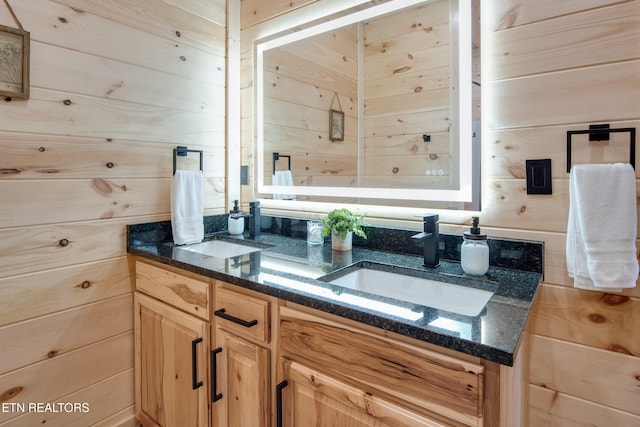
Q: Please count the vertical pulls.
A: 3